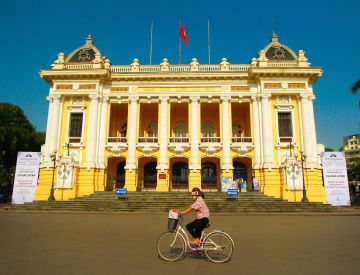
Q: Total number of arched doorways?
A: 5